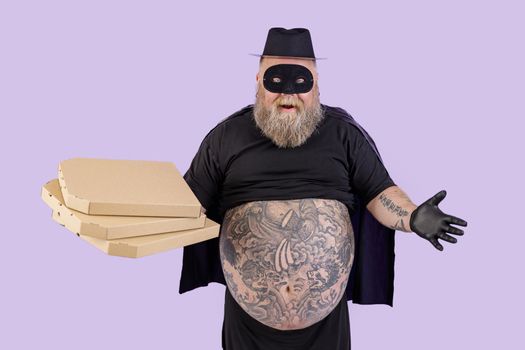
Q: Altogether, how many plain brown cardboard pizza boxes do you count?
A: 3